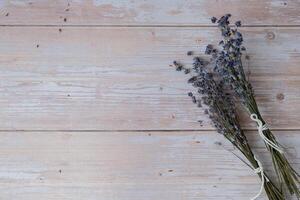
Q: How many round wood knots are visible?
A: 2